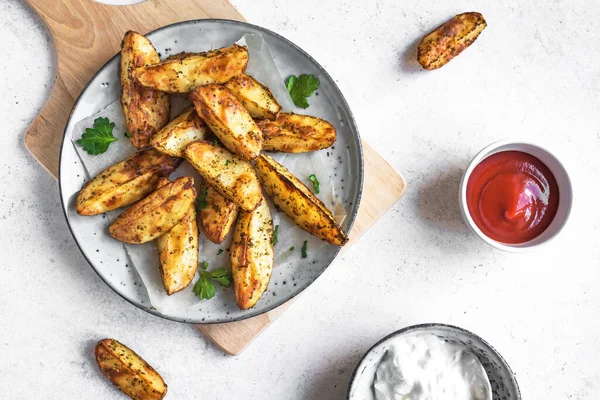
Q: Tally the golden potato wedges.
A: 15